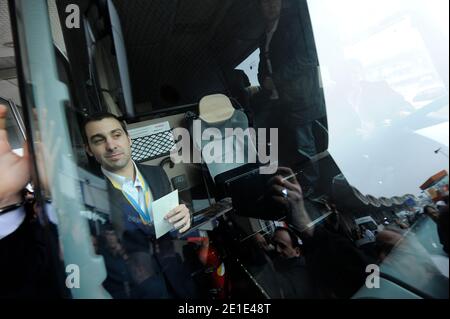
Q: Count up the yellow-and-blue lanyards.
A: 1